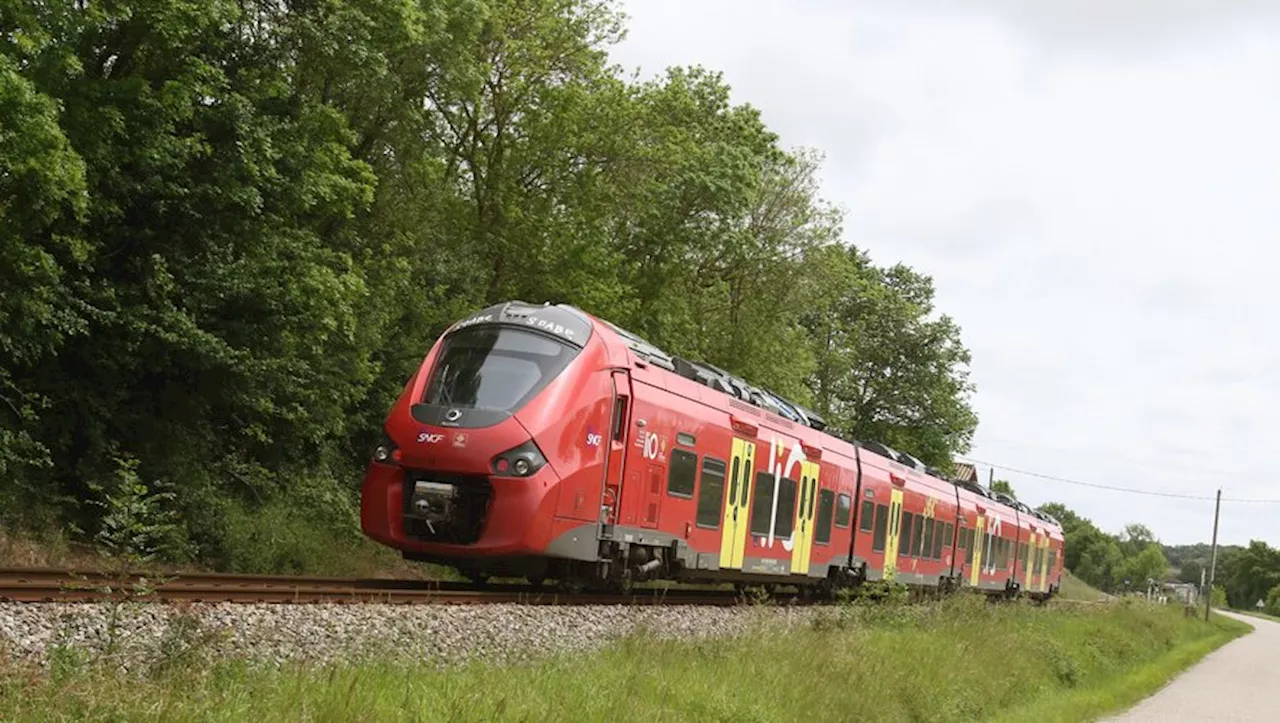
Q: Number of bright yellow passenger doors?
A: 6